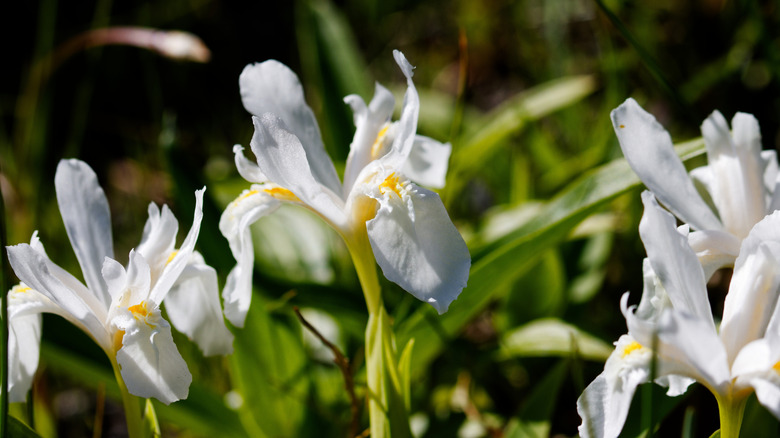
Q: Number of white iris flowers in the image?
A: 4